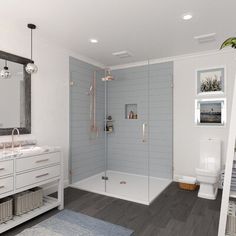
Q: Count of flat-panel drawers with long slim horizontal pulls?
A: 4